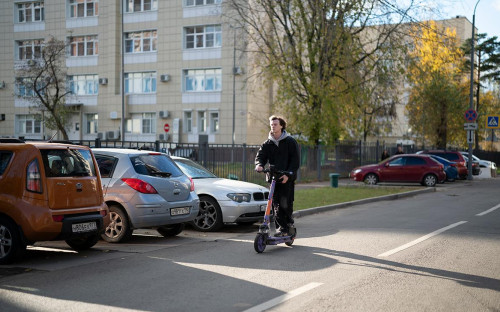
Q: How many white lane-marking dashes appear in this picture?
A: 3